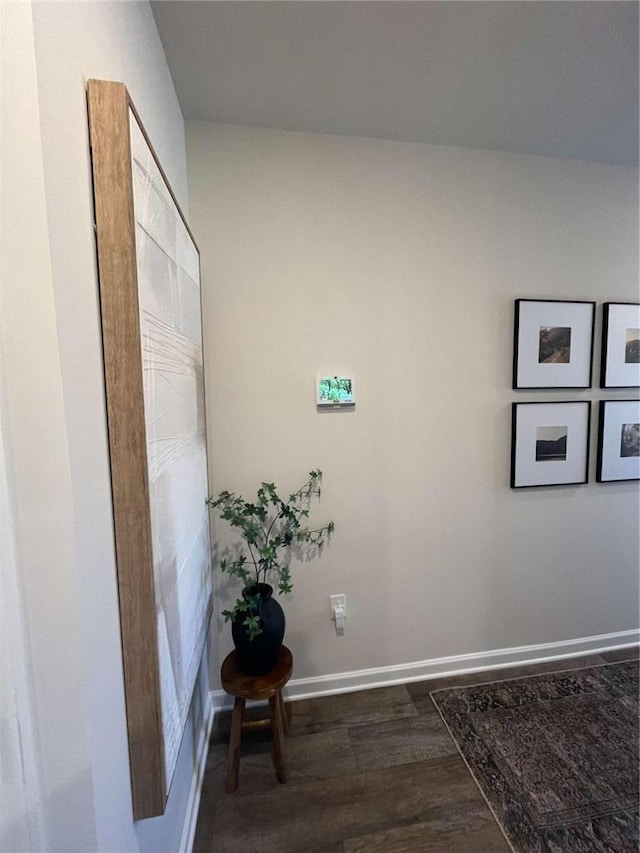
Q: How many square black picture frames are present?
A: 4